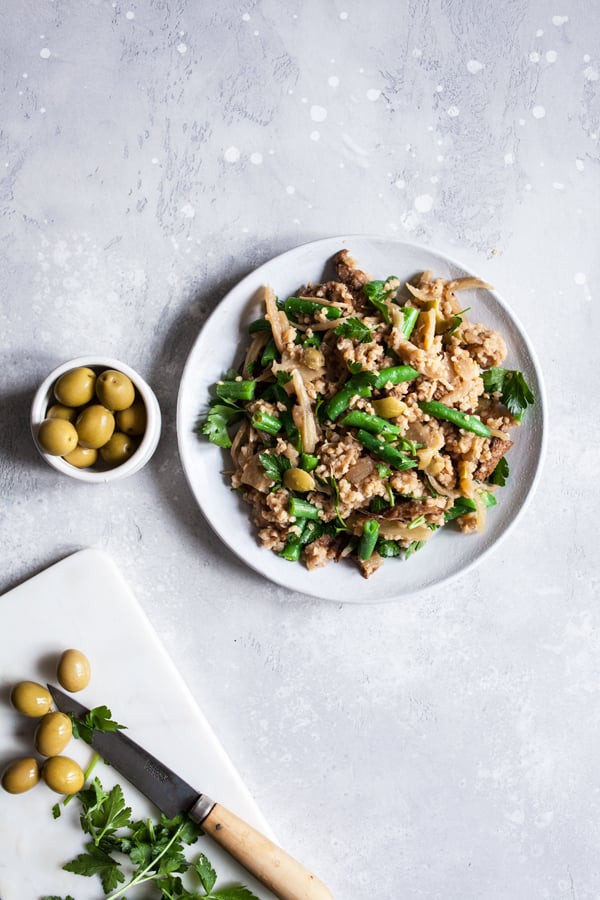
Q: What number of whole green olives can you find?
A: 13